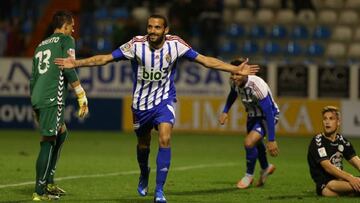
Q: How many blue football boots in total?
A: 2